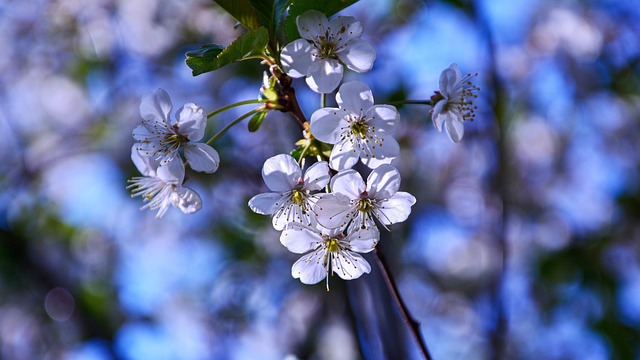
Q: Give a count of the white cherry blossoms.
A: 8